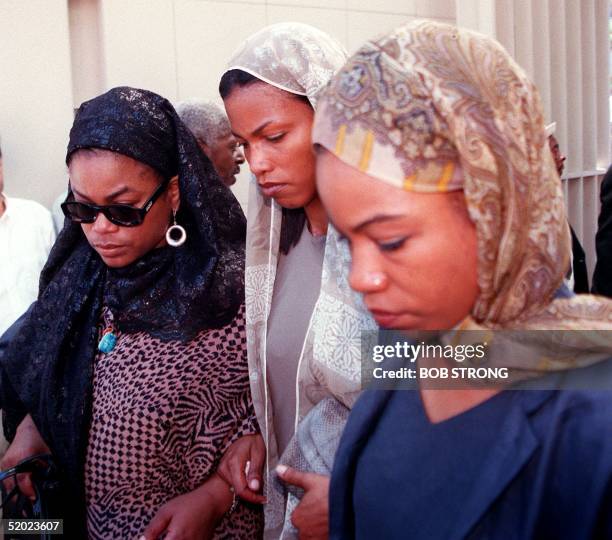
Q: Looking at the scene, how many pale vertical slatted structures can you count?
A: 1